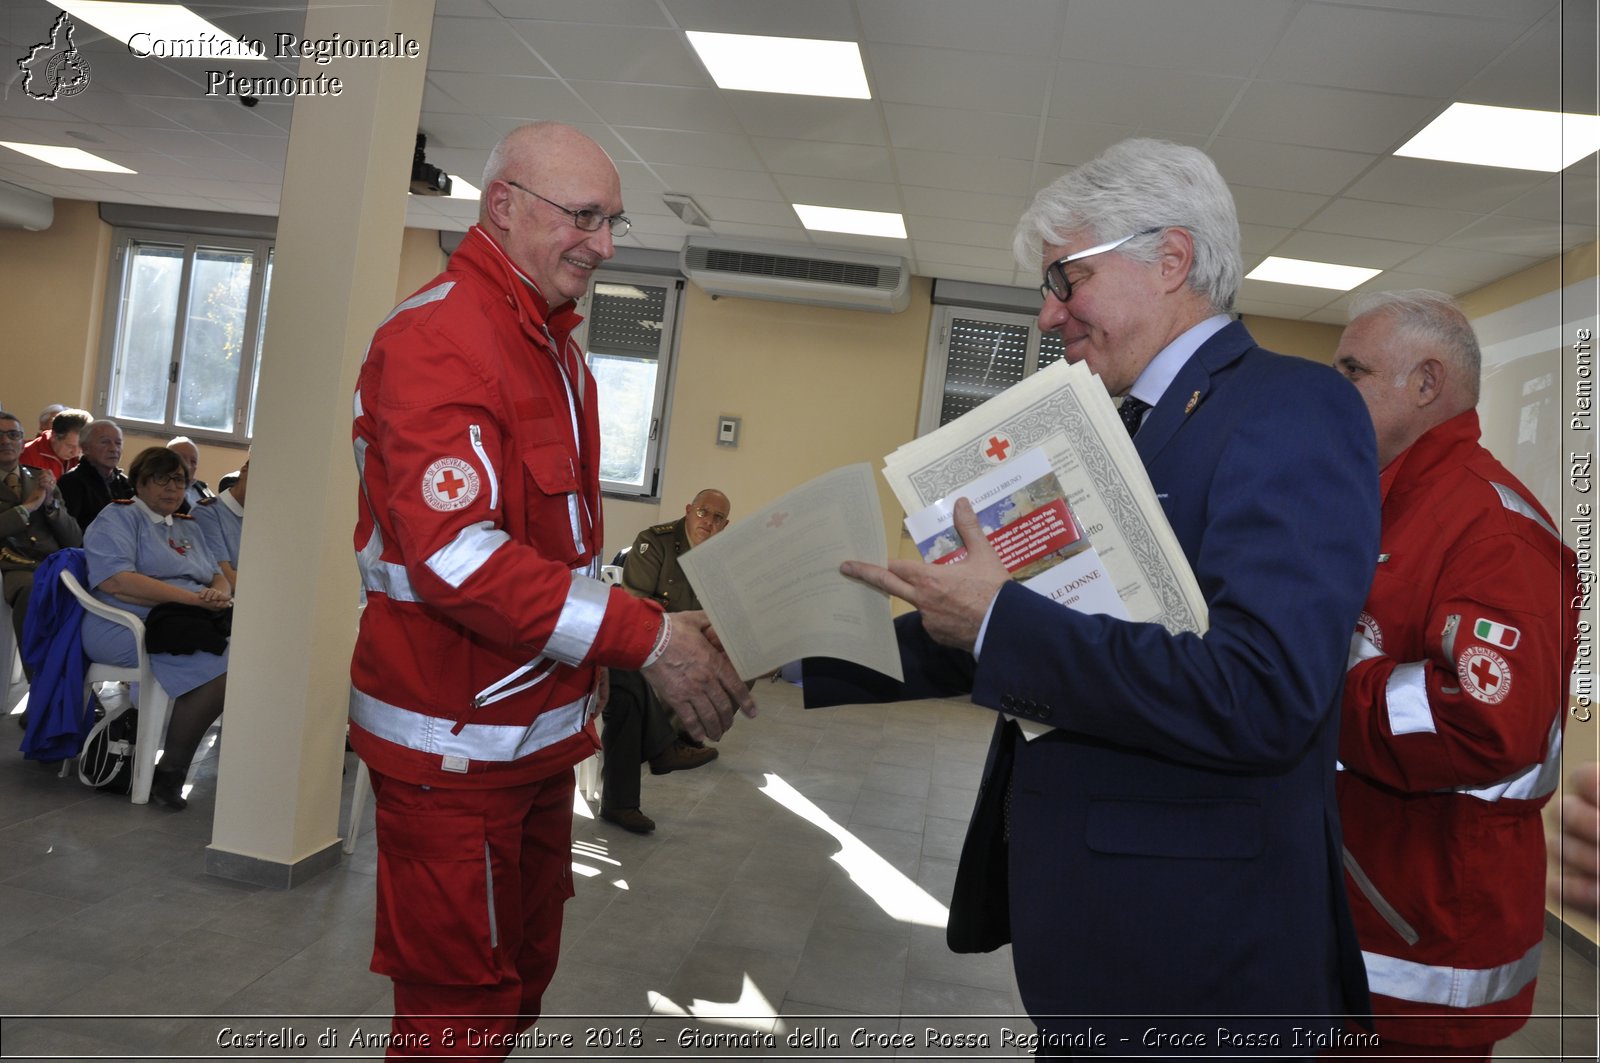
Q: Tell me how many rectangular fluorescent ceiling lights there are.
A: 7